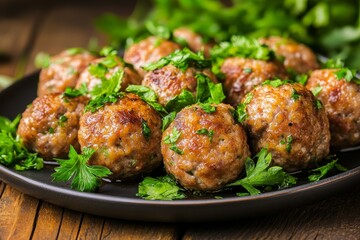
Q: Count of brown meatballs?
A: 12